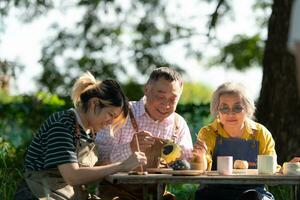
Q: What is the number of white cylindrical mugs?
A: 2